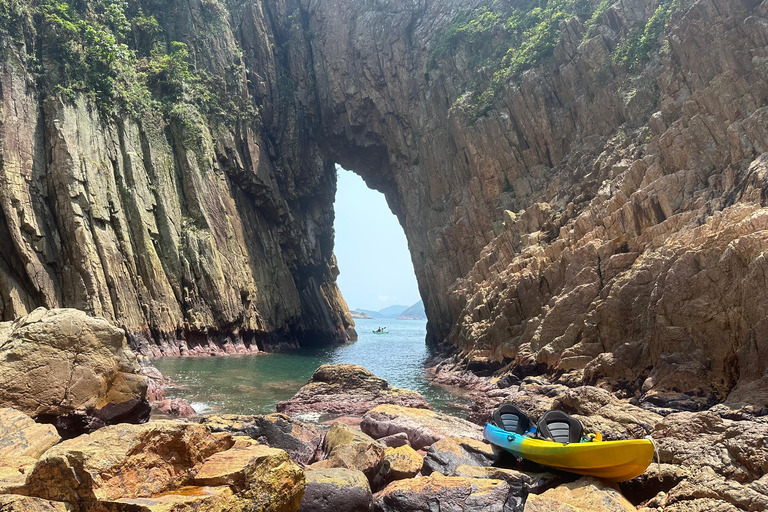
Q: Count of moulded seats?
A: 2